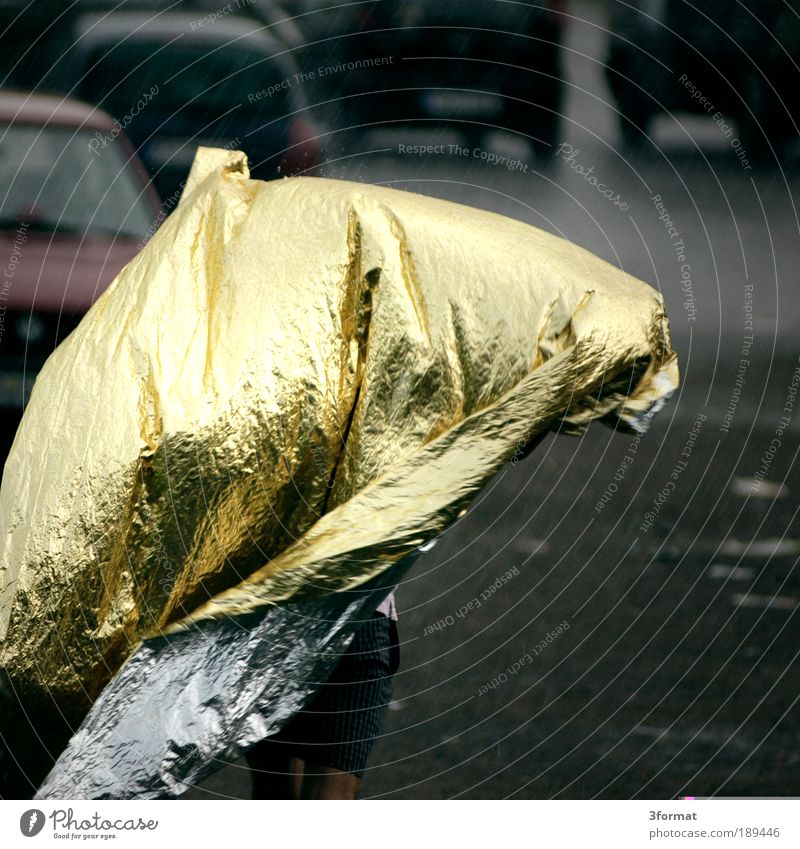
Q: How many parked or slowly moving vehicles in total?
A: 4